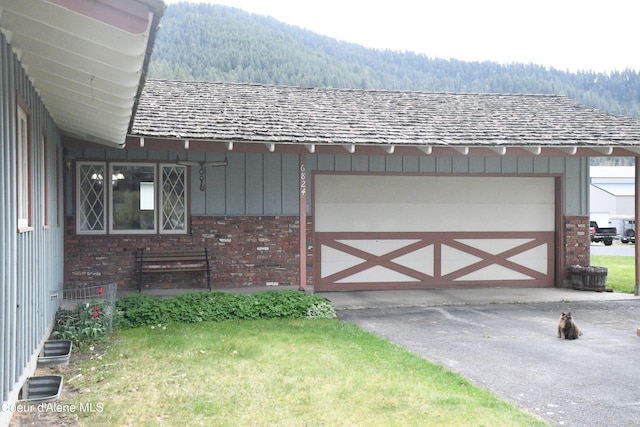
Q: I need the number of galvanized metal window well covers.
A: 2